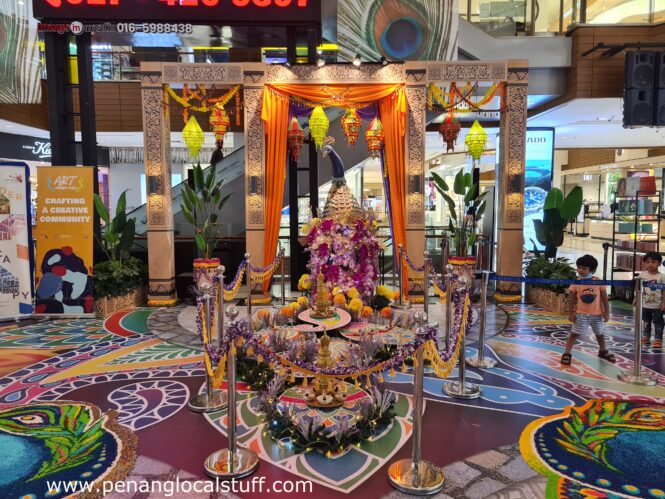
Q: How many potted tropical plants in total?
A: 4